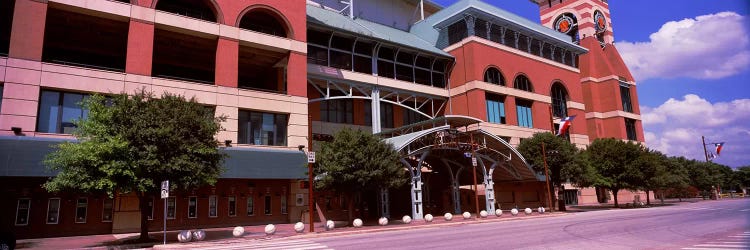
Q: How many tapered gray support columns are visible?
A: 4